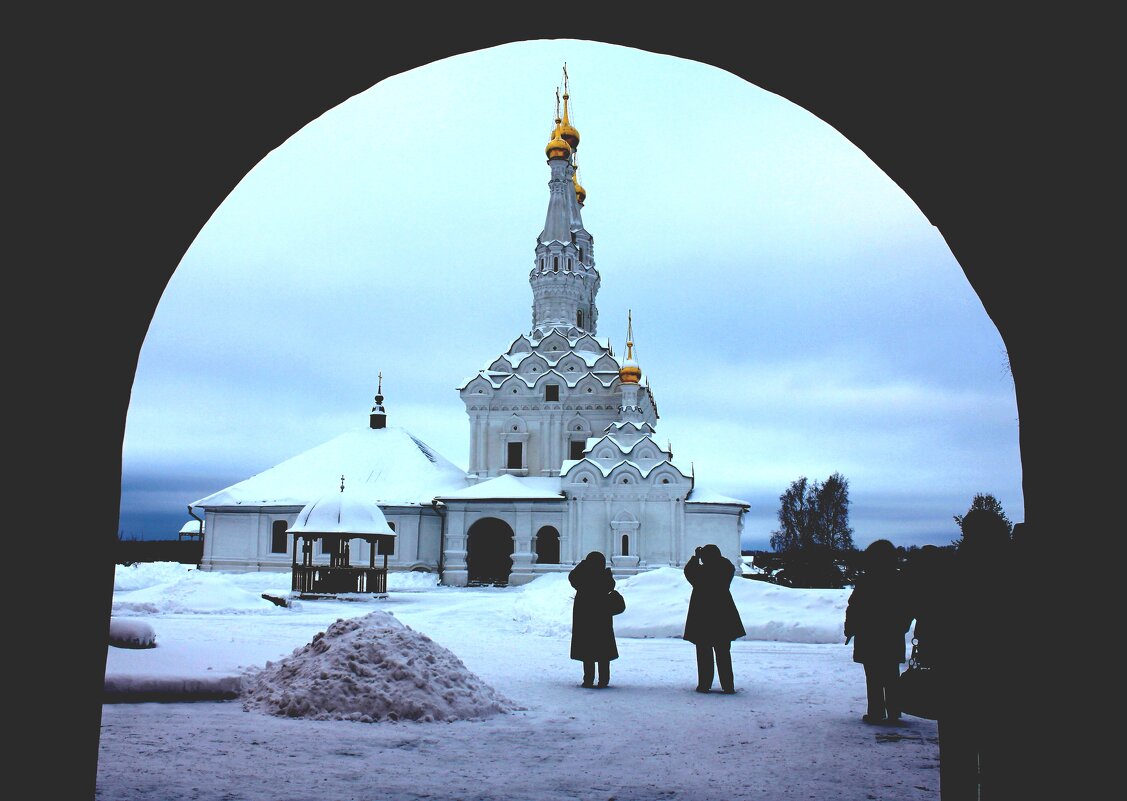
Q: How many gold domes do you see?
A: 4